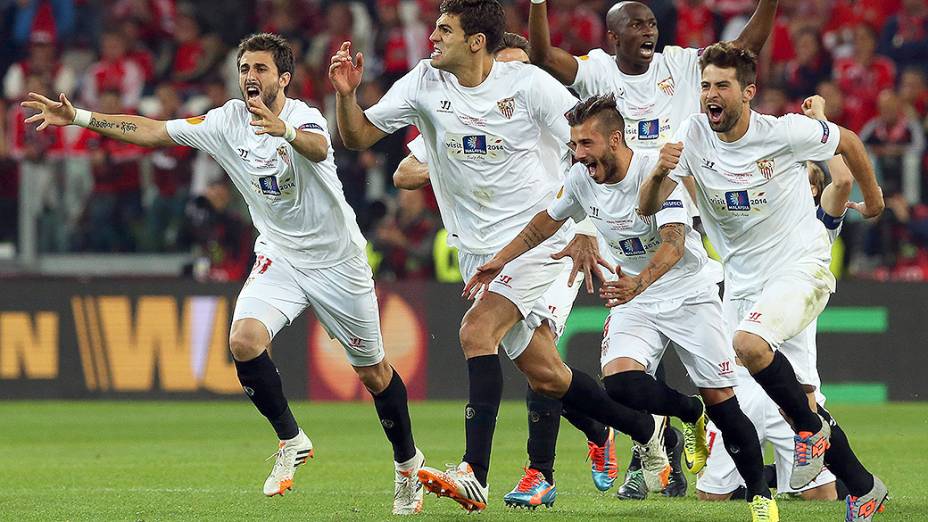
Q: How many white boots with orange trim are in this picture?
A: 4